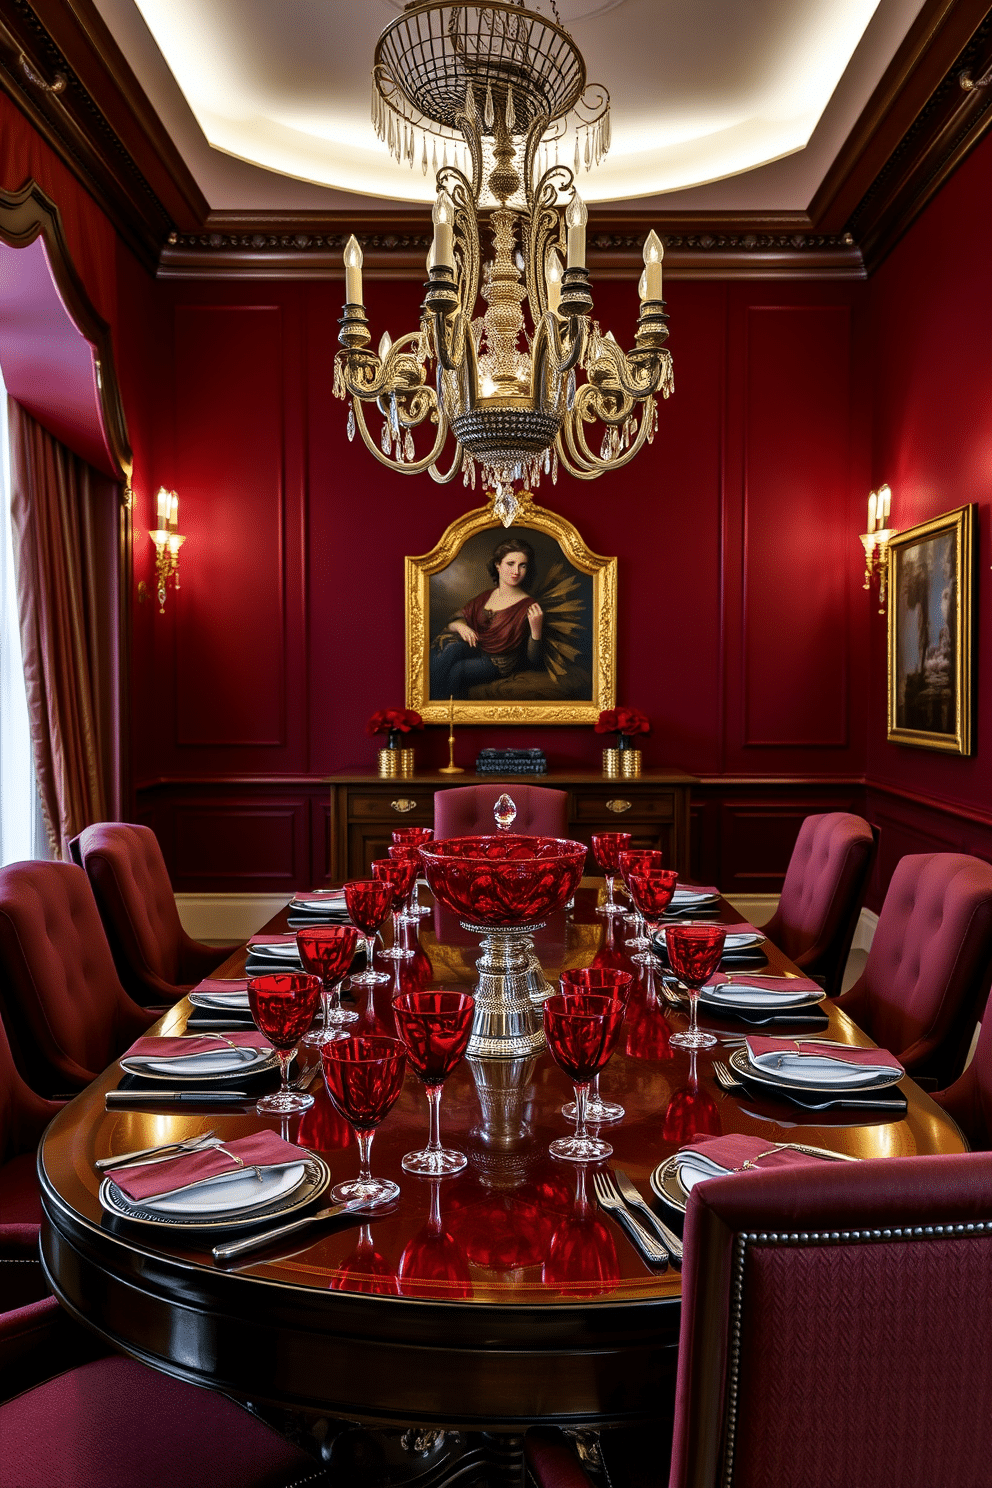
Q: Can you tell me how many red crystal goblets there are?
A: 14